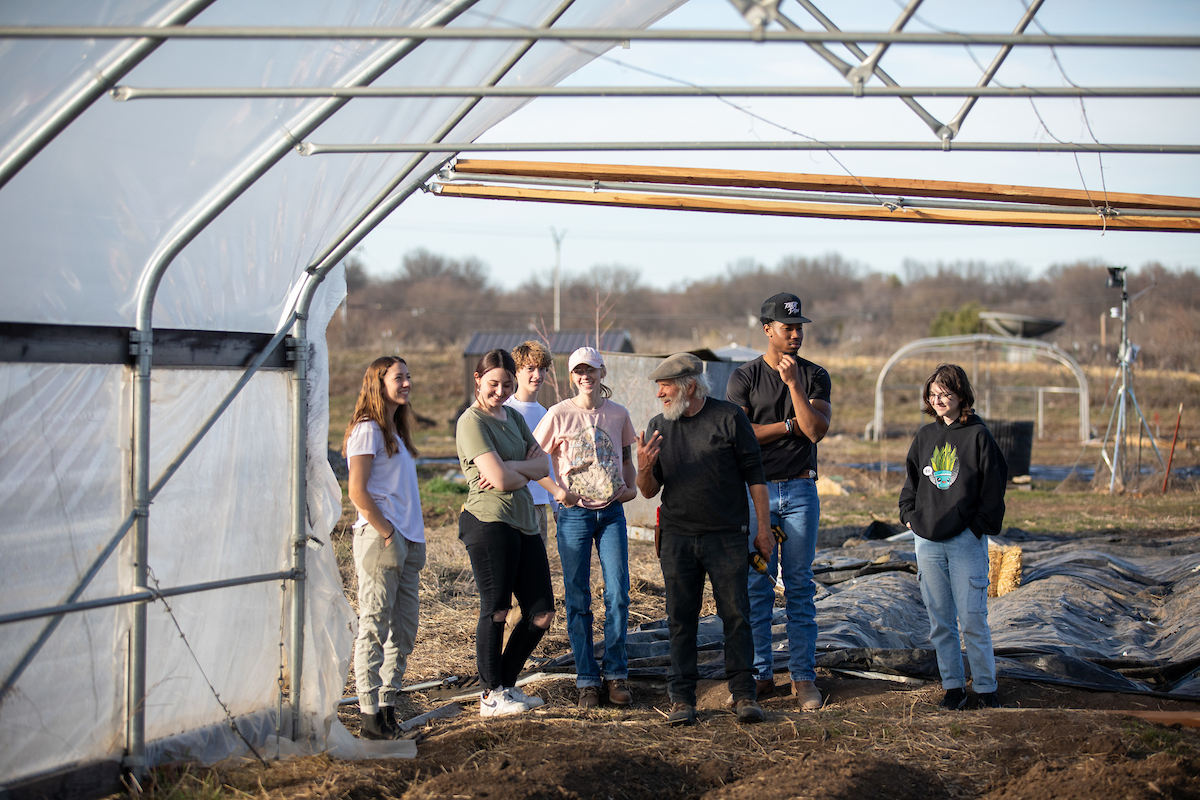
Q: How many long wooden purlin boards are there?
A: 2